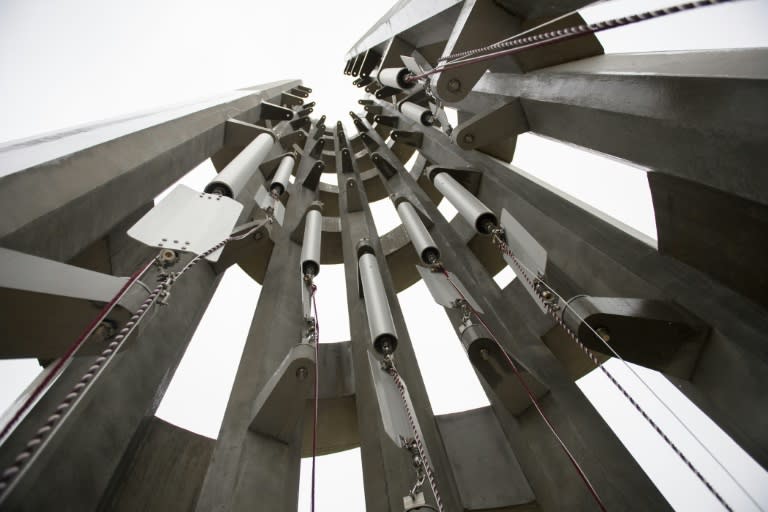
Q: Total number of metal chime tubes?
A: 8